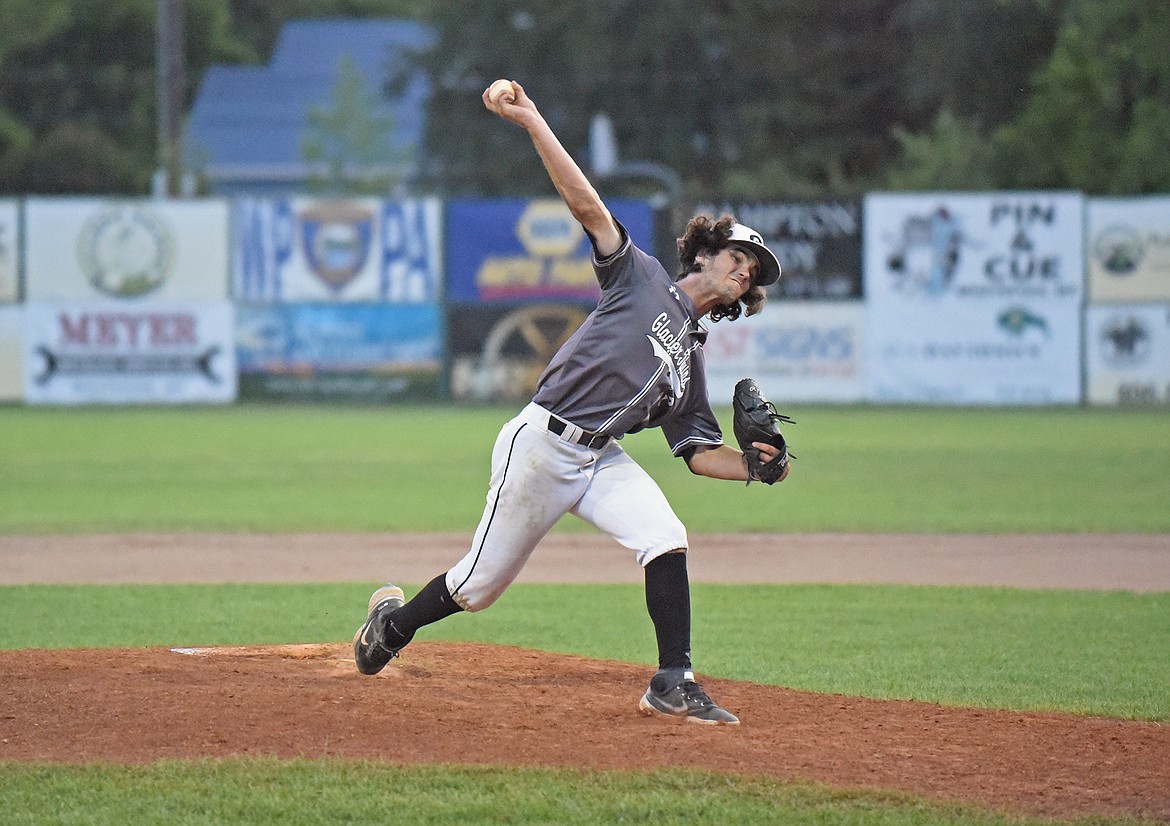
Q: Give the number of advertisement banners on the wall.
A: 14